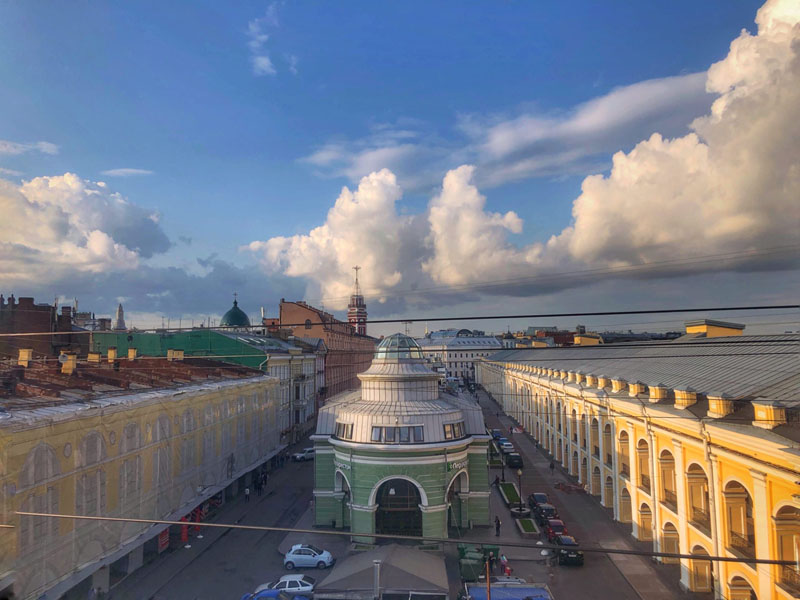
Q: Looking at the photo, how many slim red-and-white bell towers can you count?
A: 1